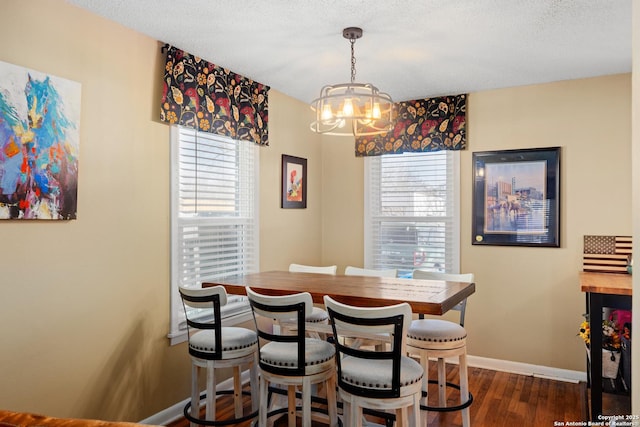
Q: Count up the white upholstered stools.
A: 6